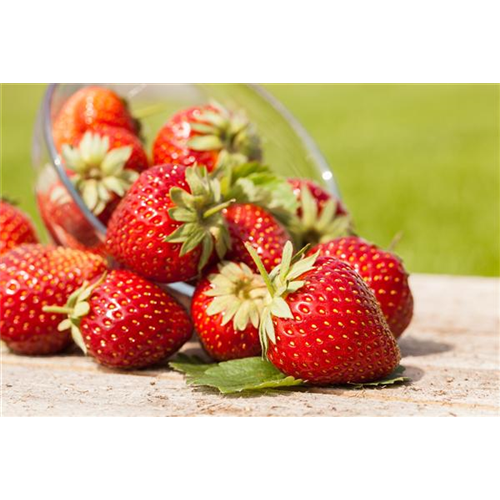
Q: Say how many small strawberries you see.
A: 12